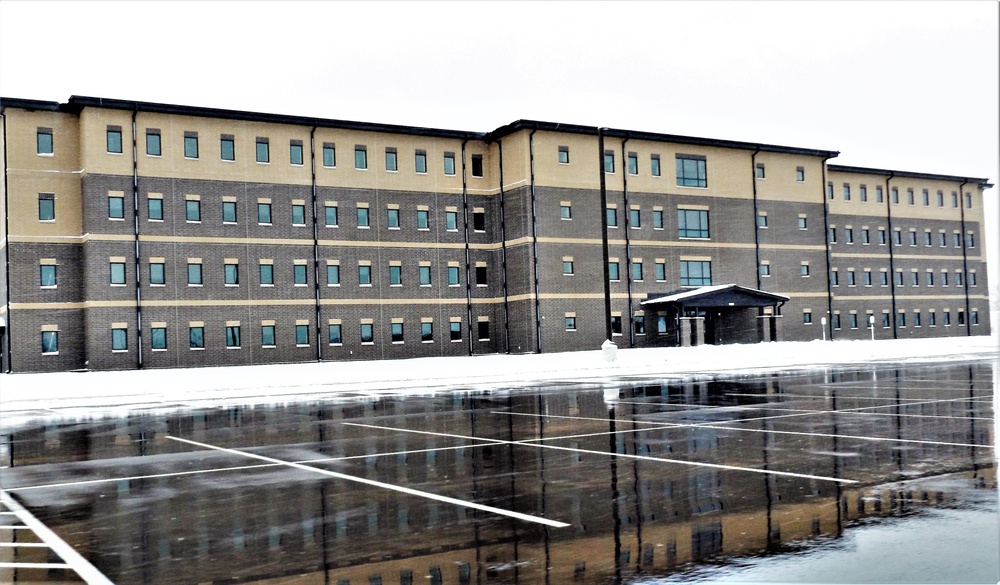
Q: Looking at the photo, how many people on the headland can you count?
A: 0